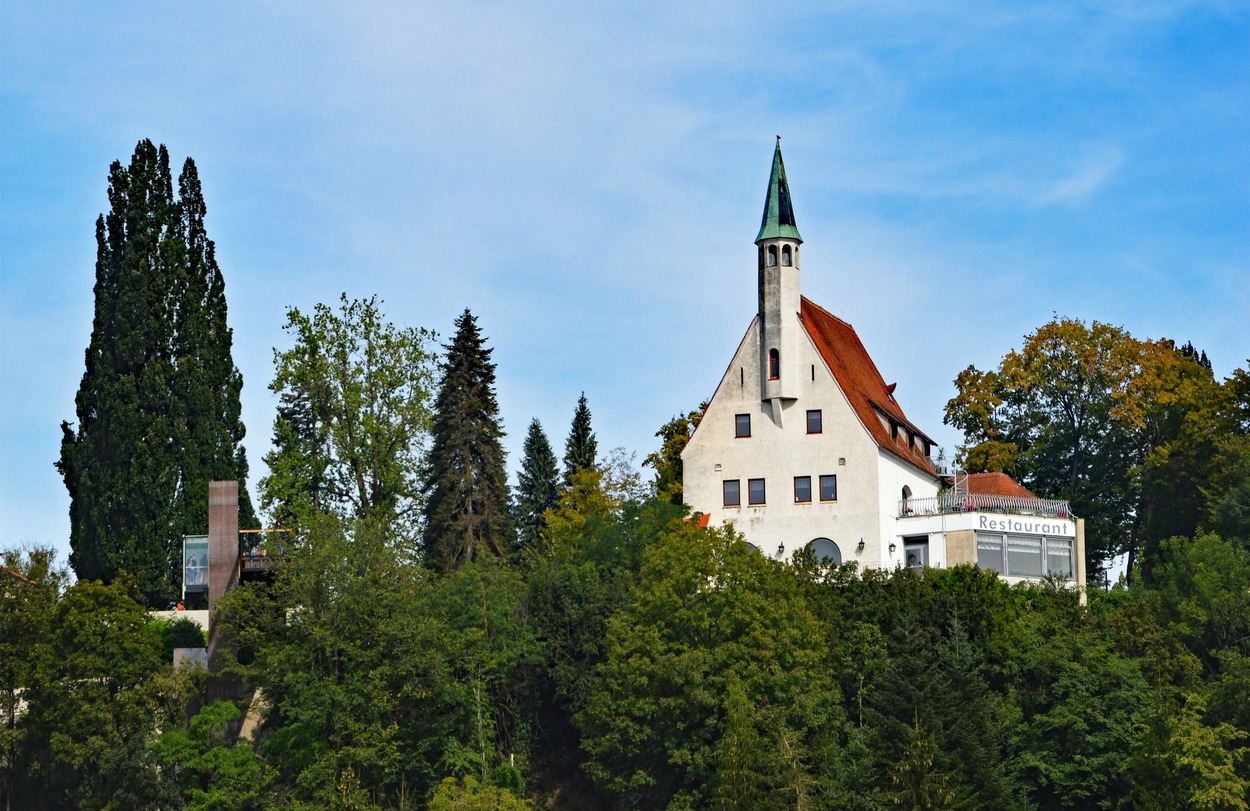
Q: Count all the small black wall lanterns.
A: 3